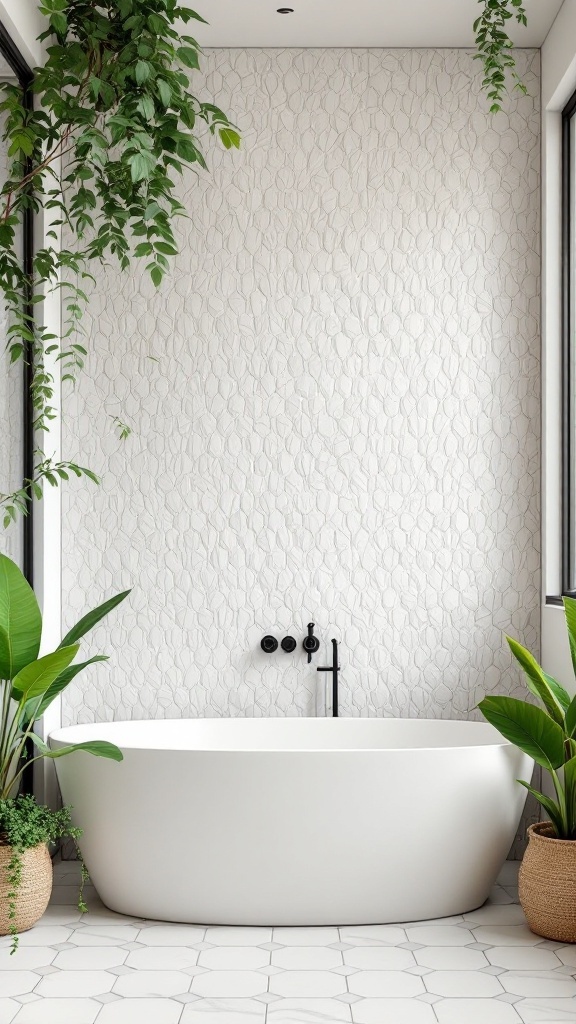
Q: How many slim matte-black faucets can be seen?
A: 1